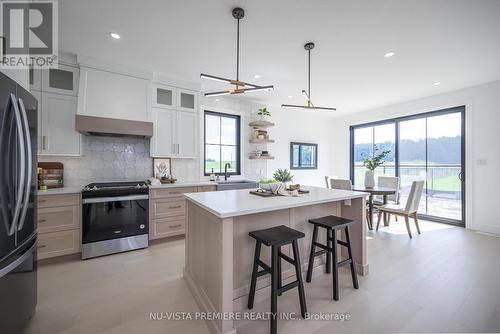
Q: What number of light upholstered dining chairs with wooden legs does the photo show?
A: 4